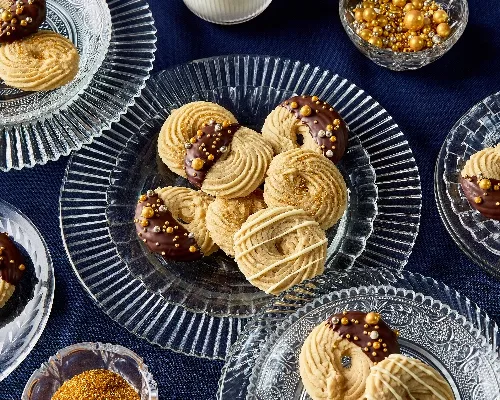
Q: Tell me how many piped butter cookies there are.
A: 13